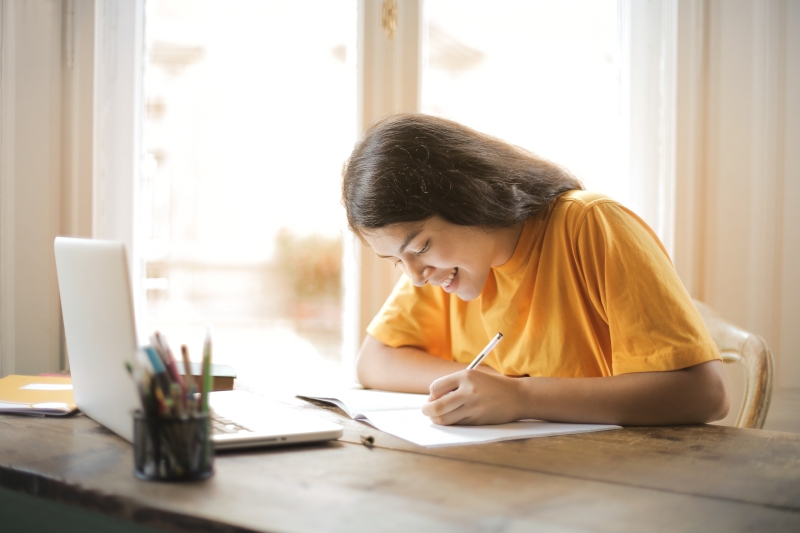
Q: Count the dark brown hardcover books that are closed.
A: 1